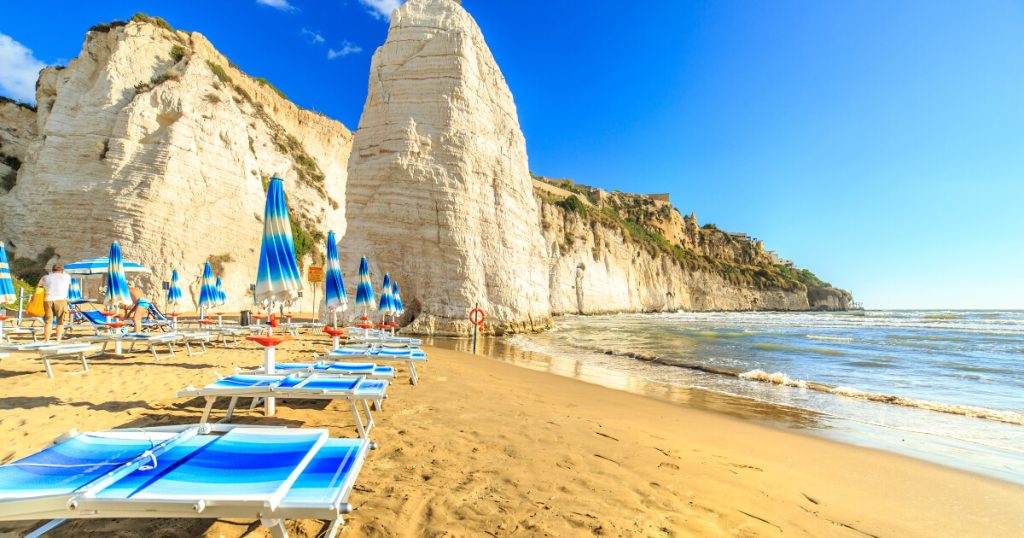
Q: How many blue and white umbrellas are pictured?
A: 12